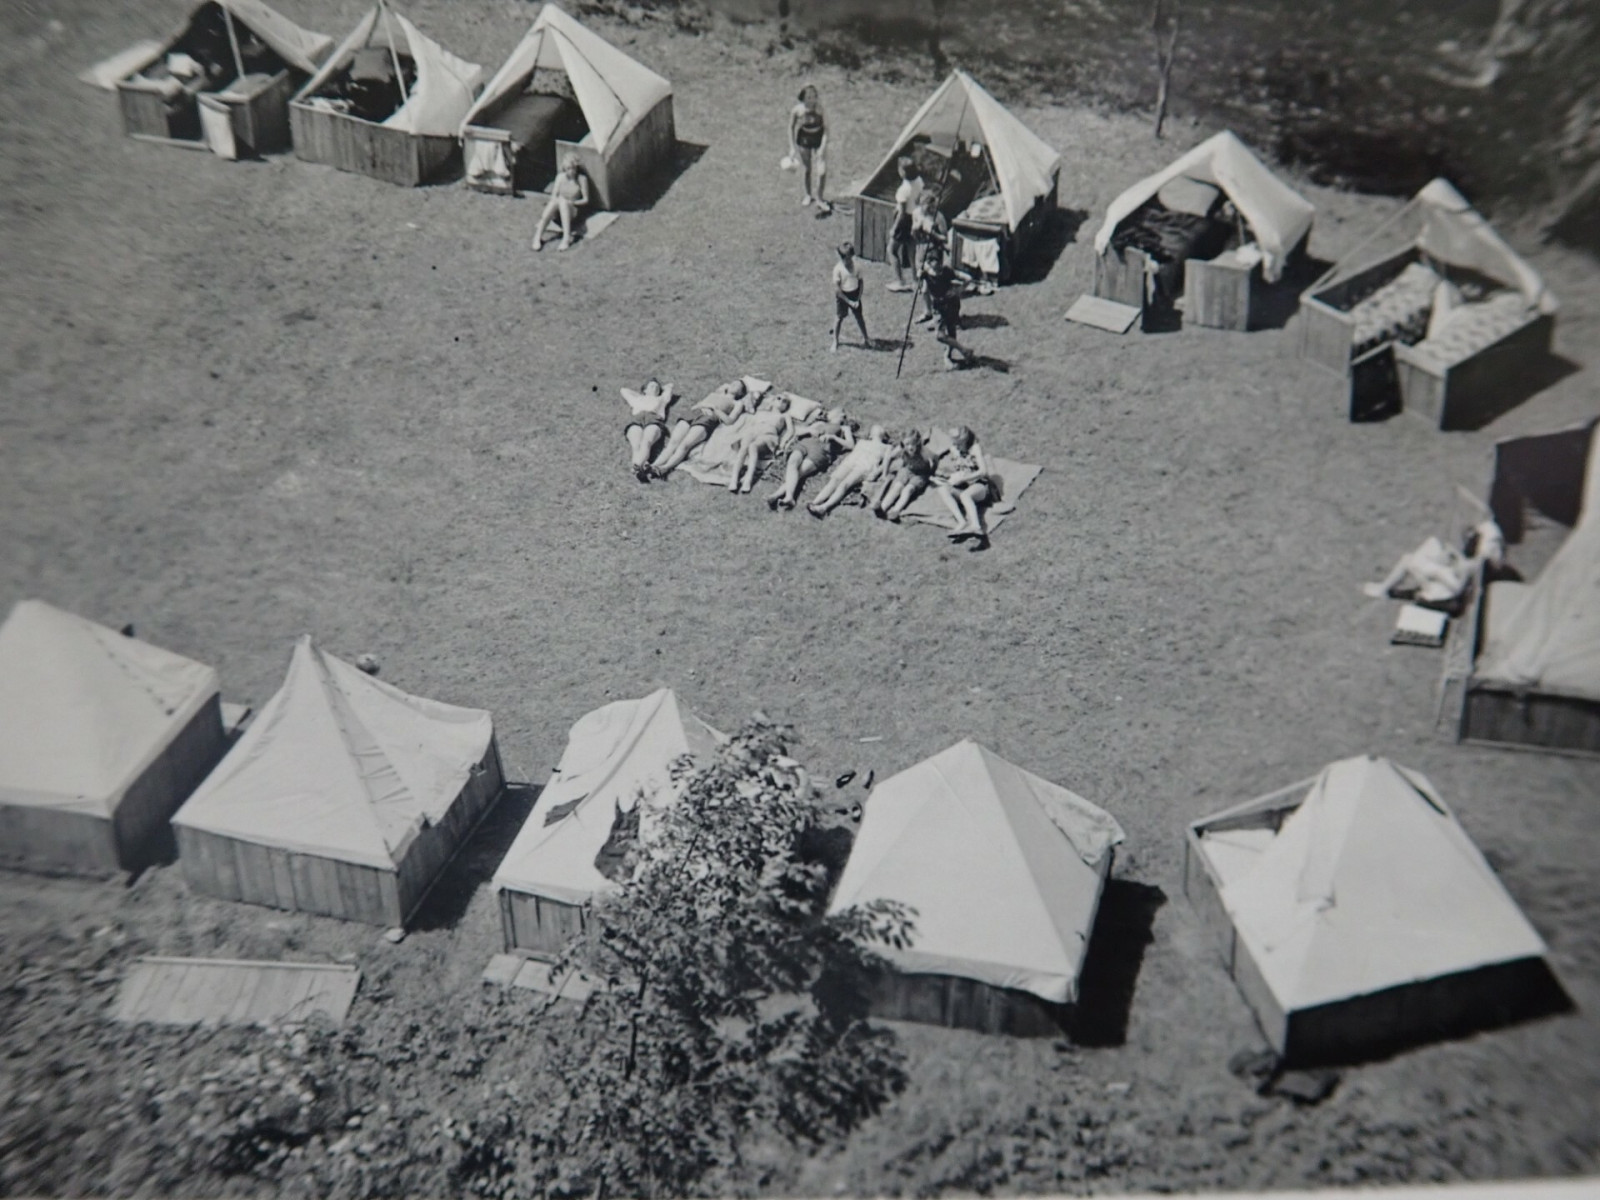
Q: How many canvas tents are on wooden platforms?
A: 12